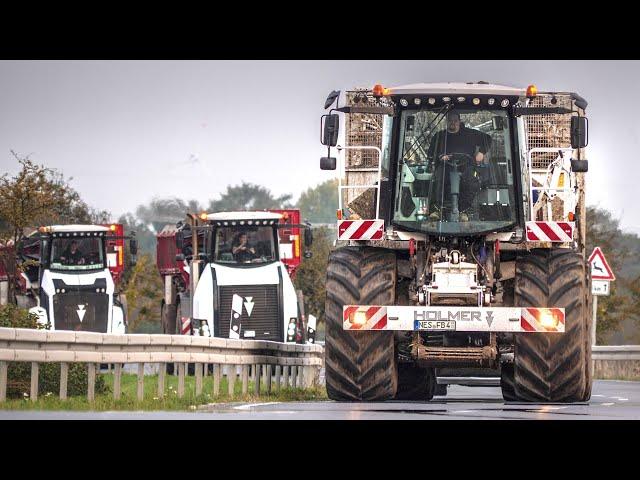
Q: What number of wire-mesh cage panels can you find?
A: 2